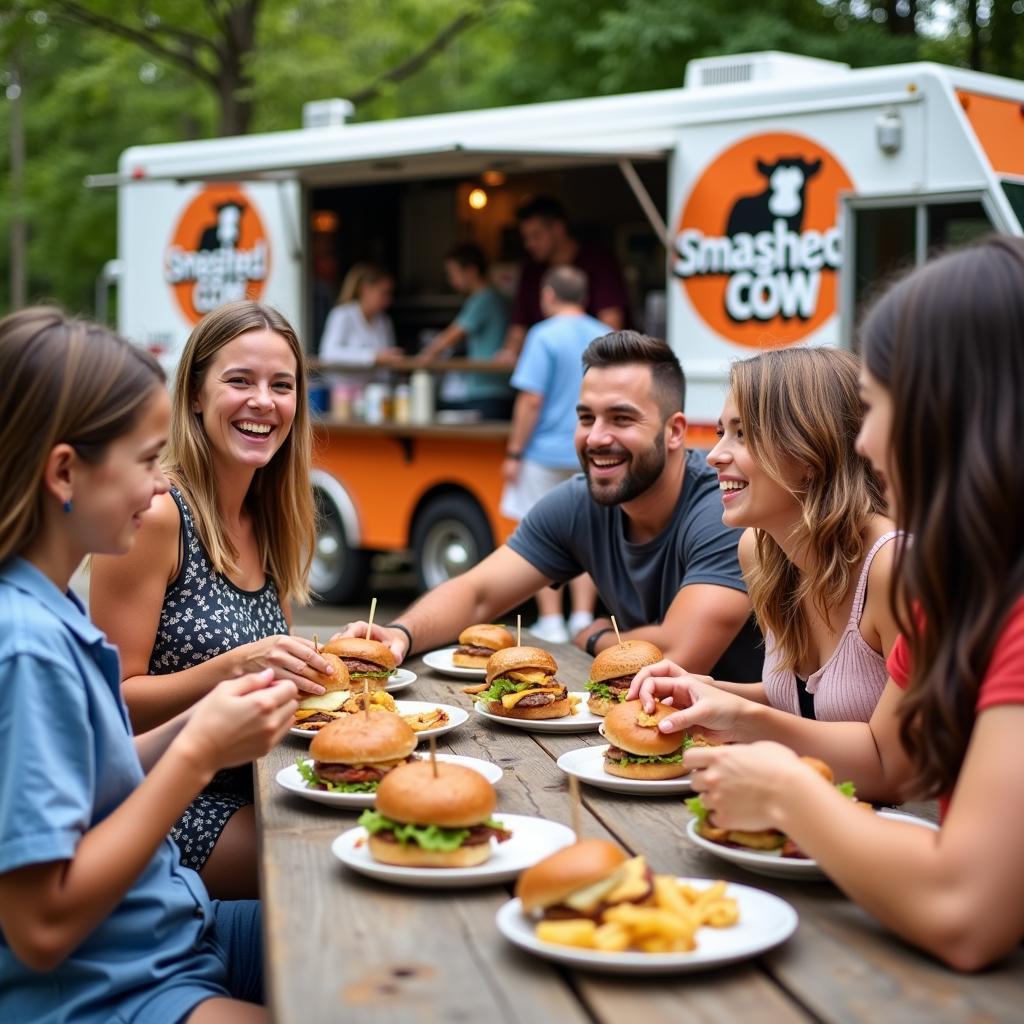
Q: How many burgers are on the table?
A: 10